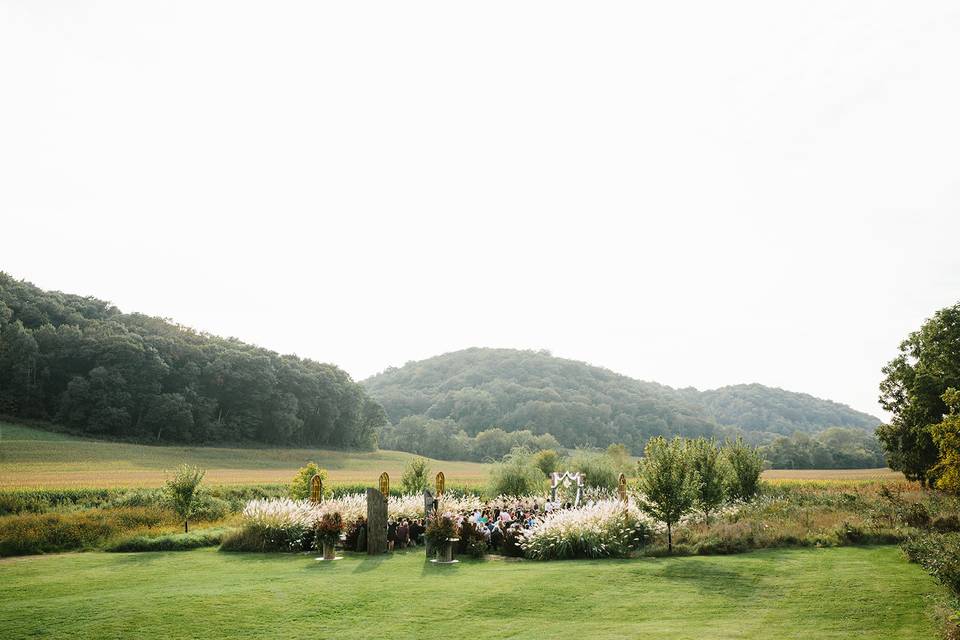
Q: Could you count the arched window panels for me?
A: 4